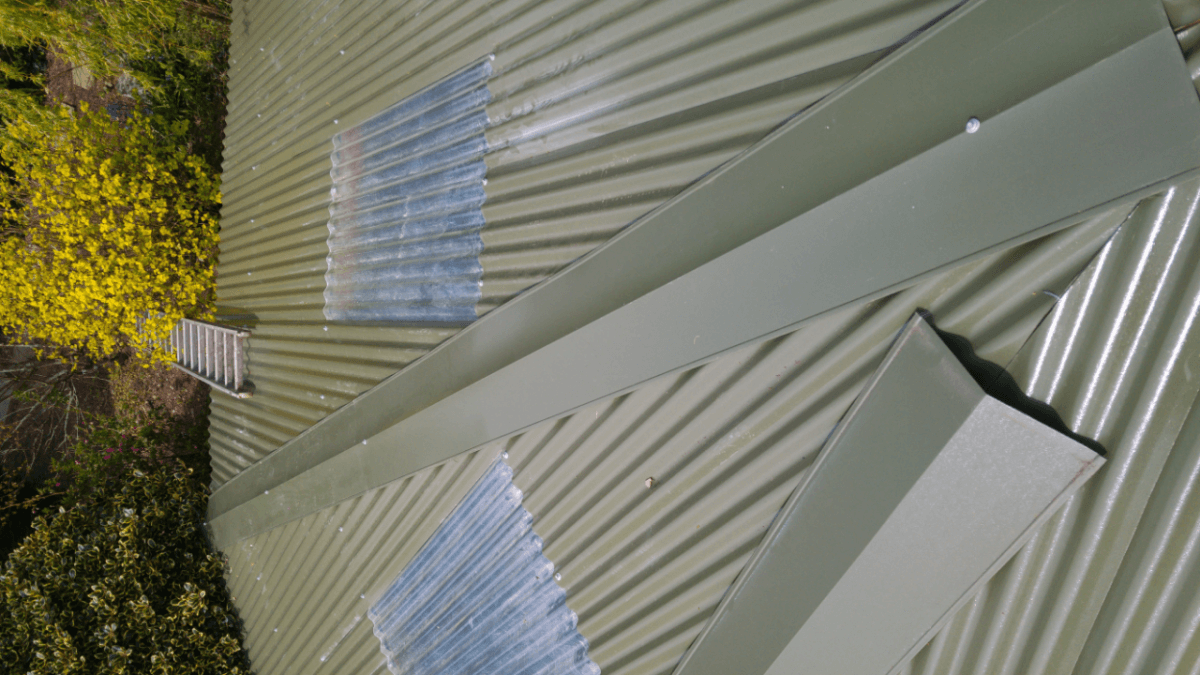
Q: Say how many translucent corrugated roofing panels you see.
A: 2